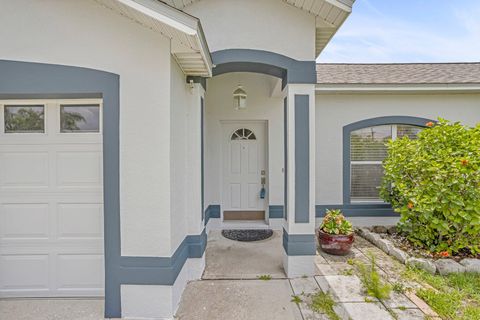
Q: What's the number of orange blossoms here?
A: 4